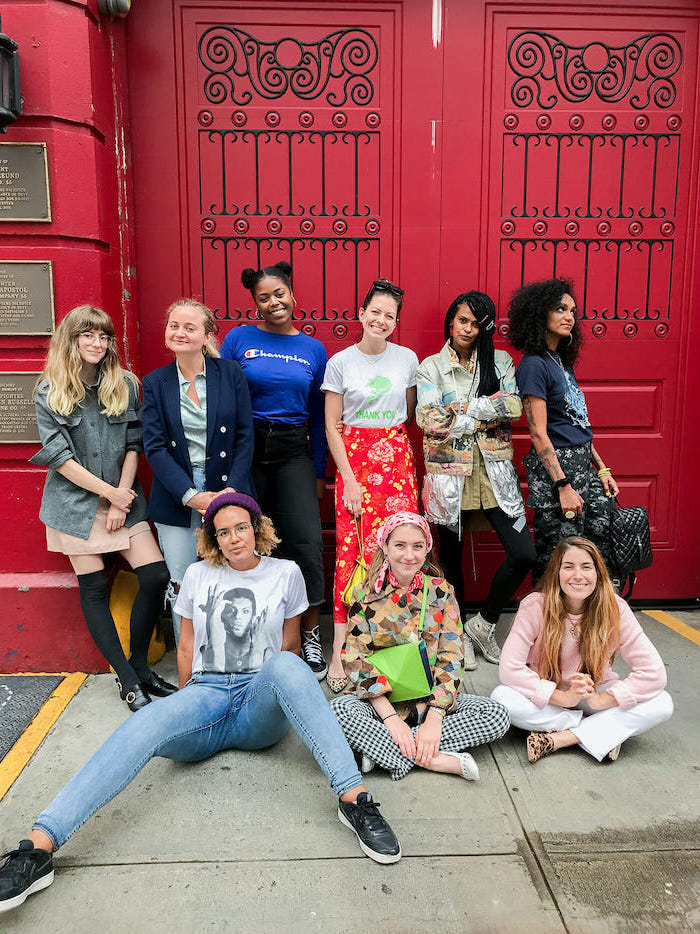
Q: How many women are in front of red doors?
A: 9